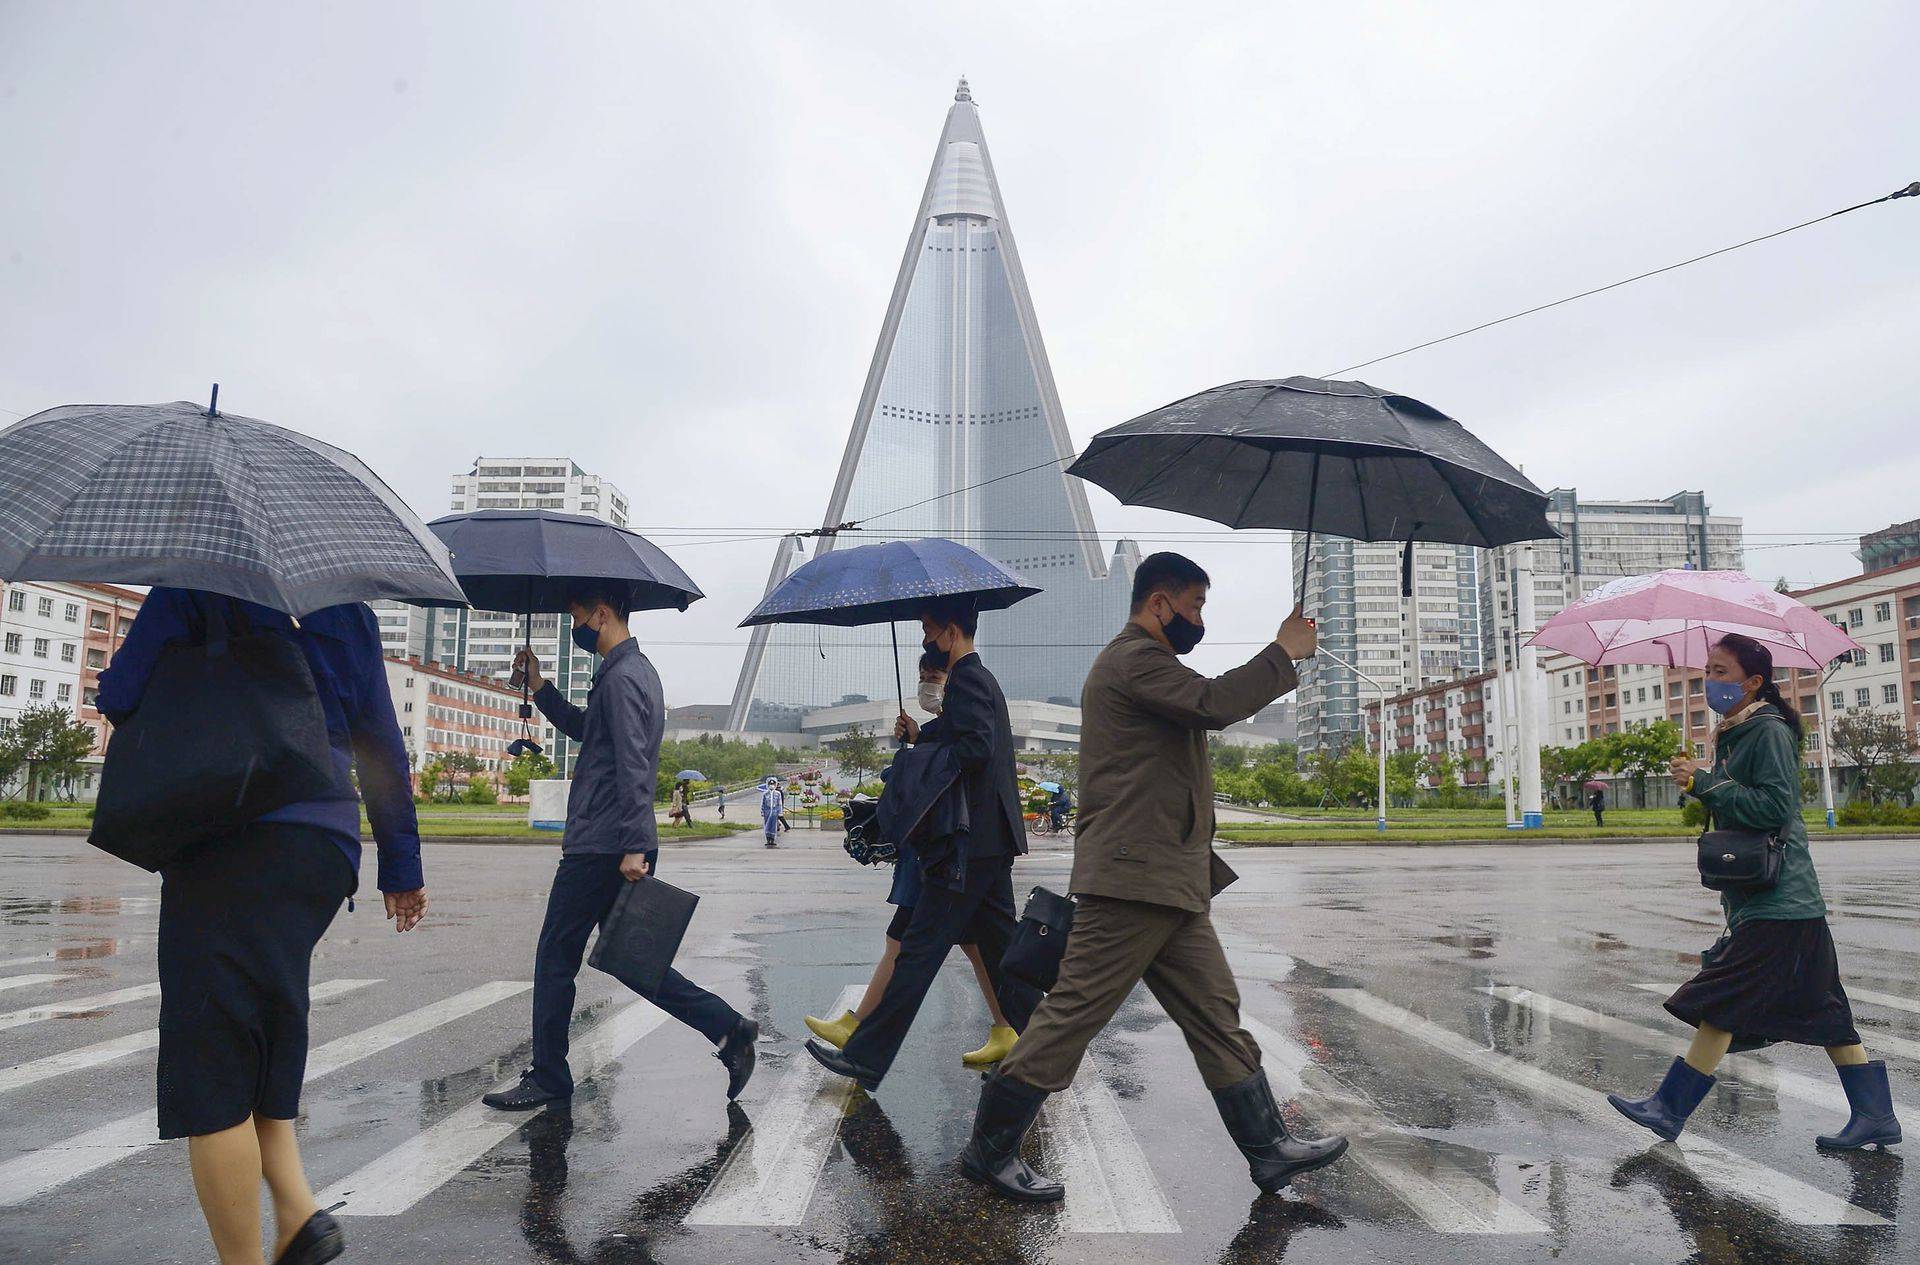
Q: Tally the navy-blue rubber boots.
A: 2